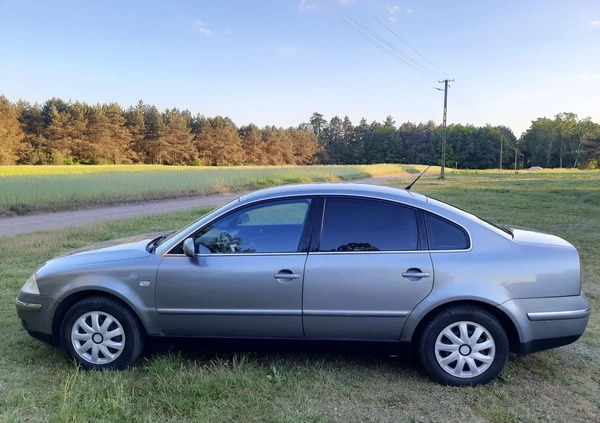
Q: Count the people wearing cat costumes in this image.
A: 0